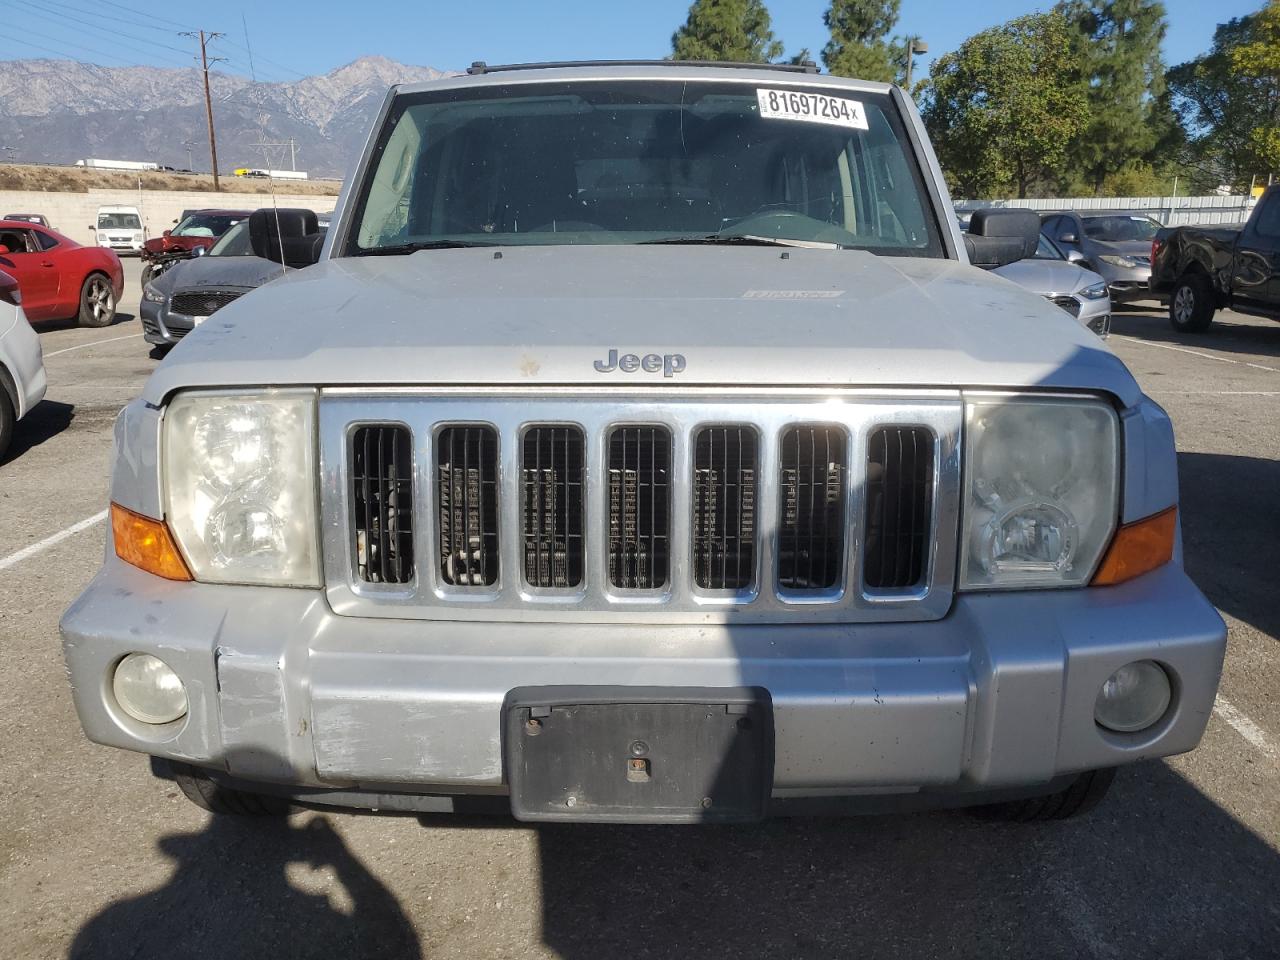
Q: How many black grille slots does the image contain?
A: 7